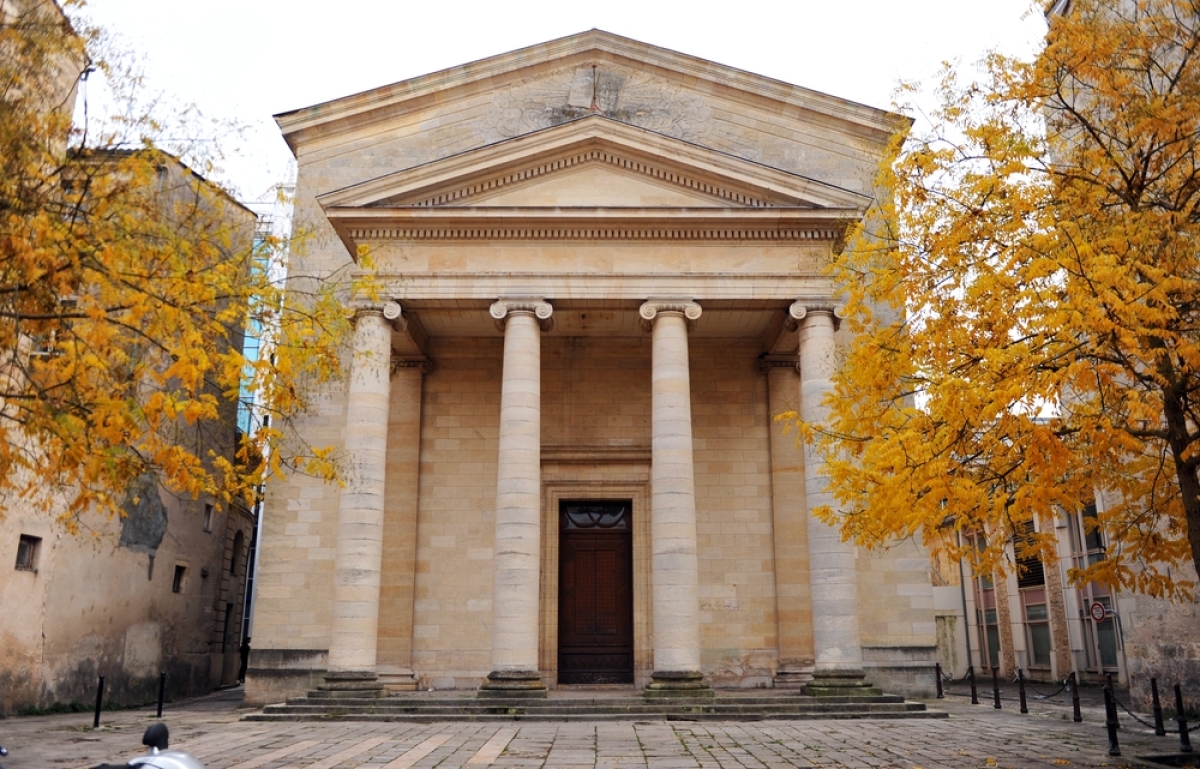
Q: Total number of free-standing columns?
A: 4